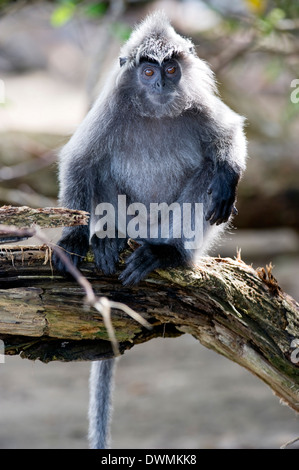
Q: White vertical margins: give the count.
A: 0